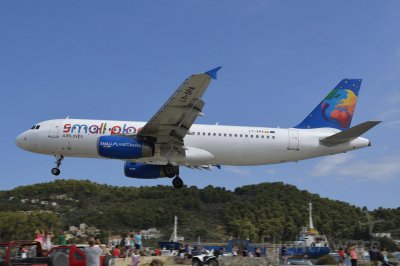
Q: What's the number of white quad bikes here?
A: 1